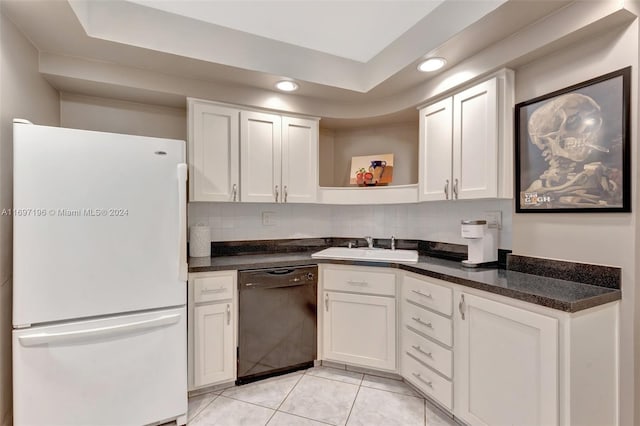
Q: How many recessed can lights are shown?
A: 2